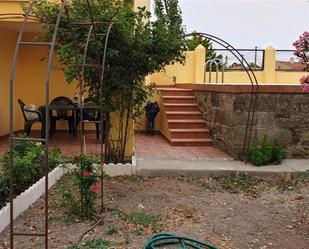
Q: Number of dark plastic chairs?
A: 3